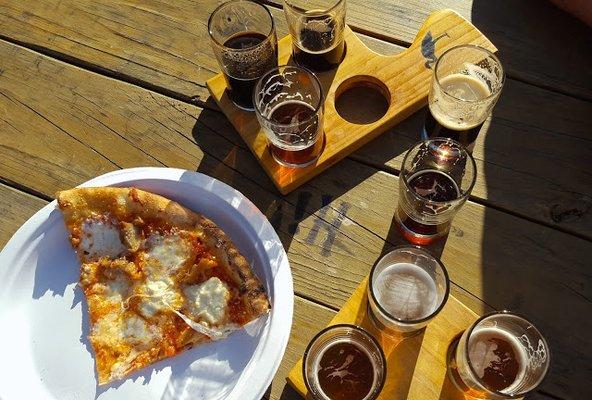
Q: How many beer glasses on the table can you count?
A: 8